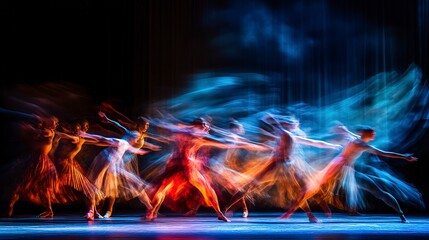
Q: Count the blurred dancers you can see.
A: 7